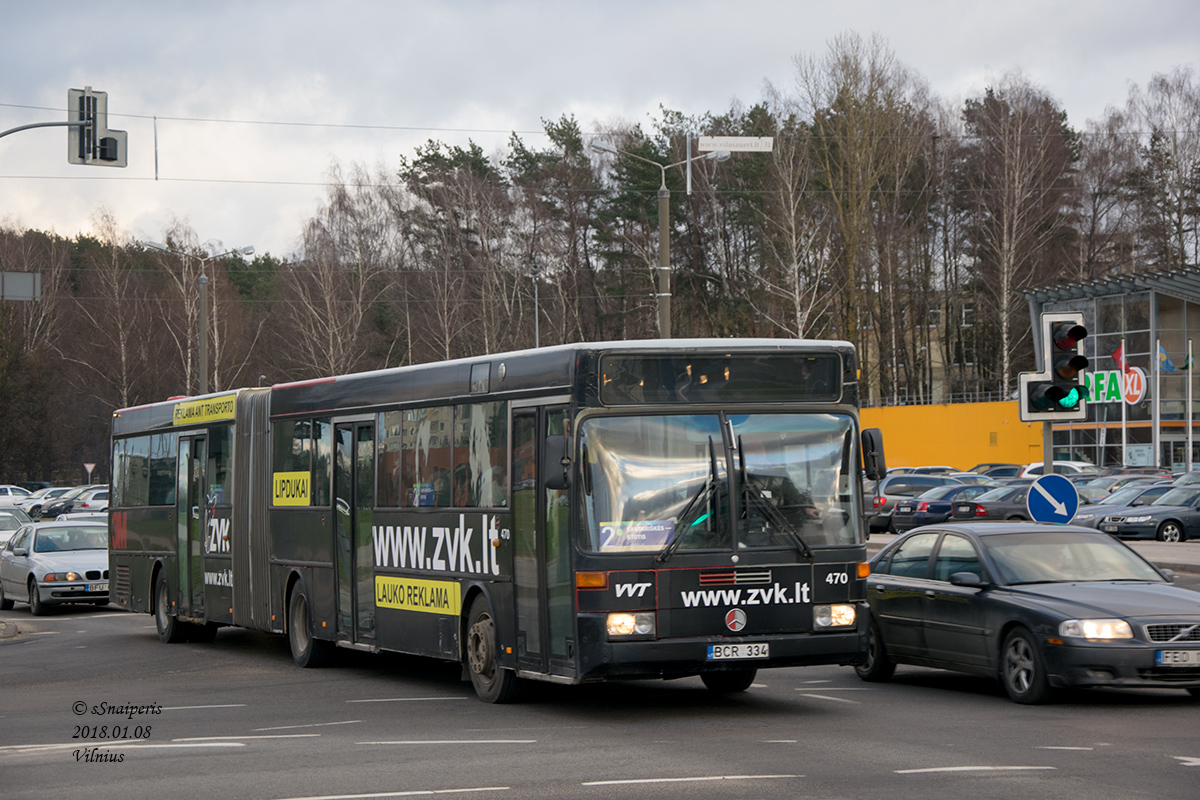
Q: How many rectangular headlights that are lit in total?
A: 2